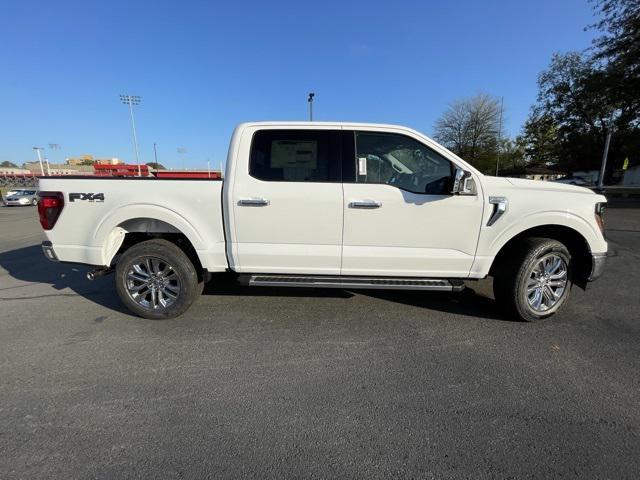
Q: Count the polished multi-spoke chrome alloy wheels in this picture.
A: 2